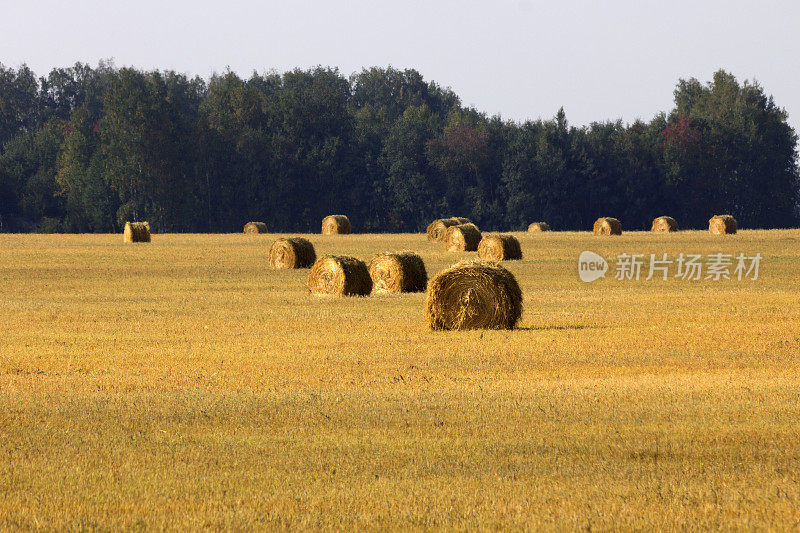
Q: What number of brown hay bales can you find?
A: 15